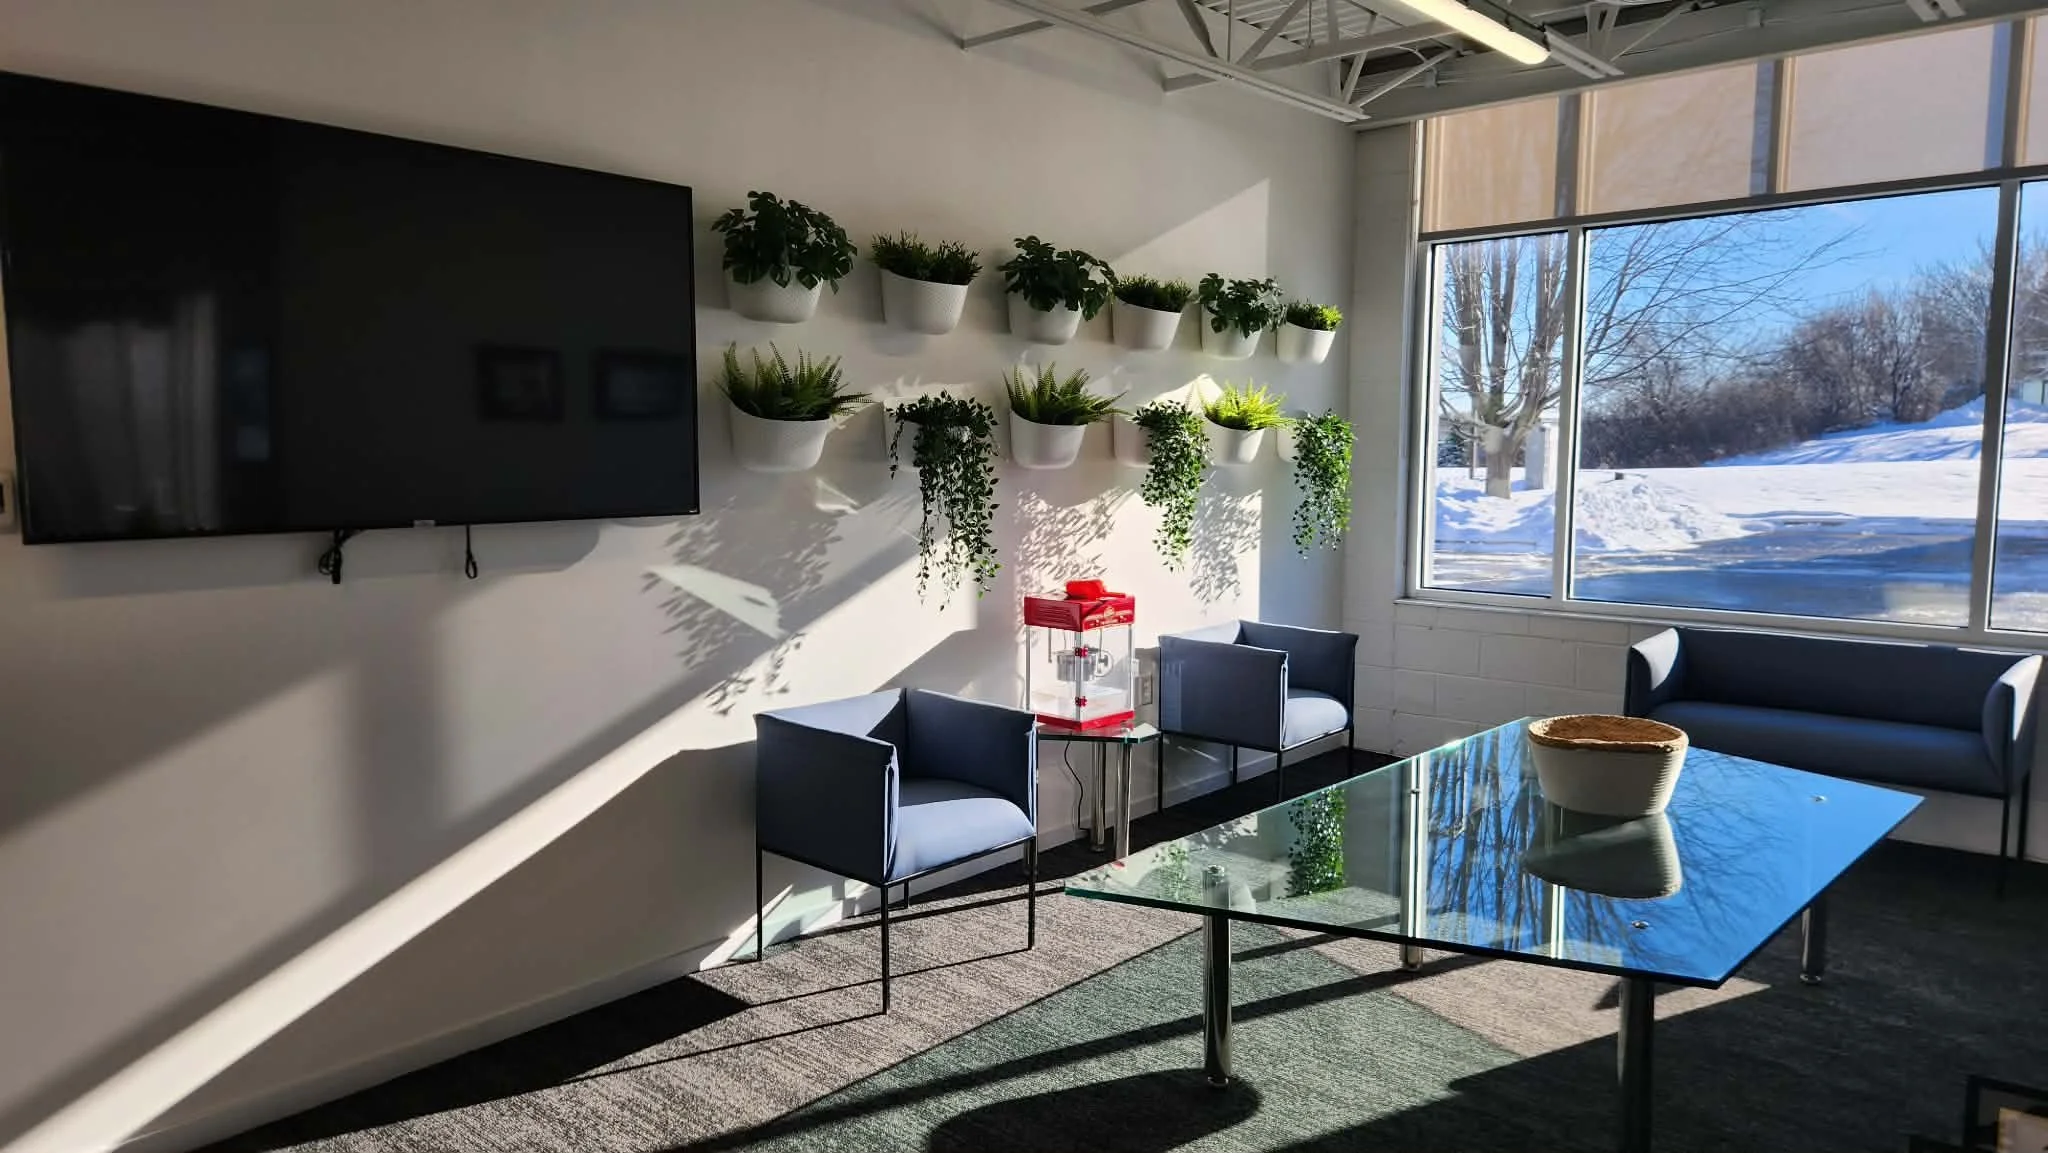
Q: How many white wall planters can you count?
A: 12